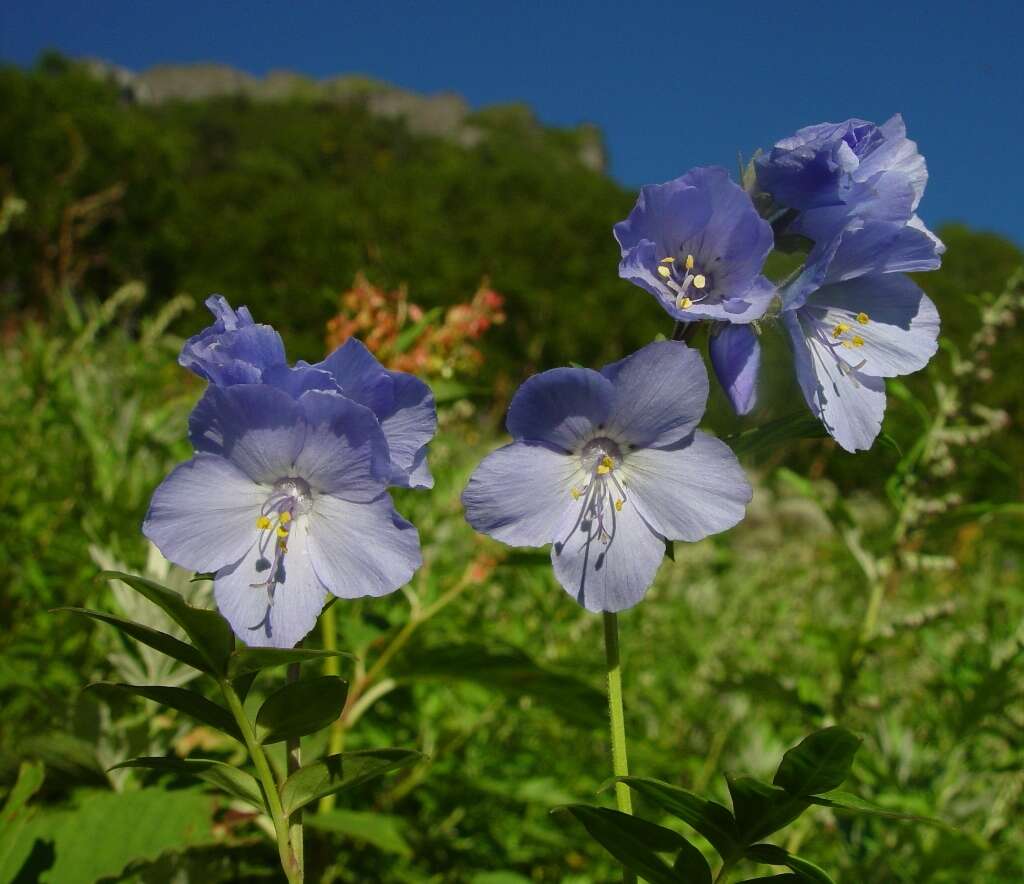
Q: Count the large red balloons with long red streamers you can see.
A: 0